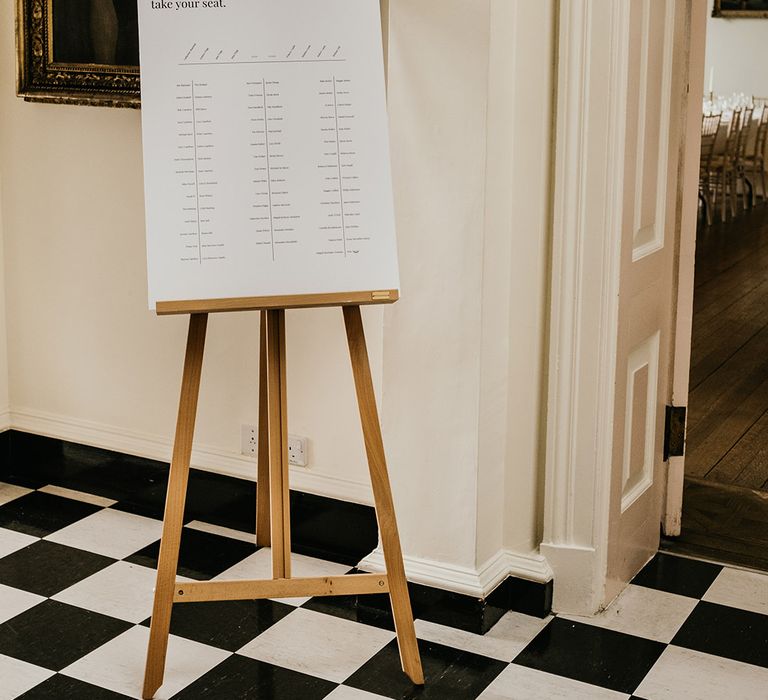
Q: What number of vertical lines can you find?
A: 3